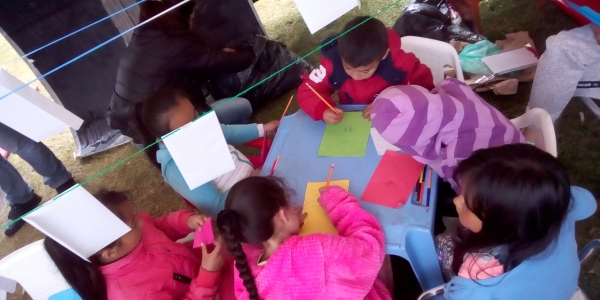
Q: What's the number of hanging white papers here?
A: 4